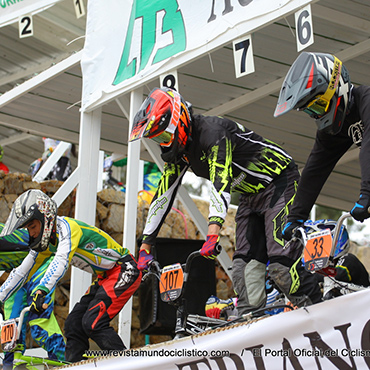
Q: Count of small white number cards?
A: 5